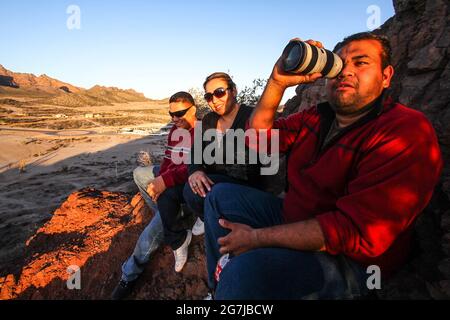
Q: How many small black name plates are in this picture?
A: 0